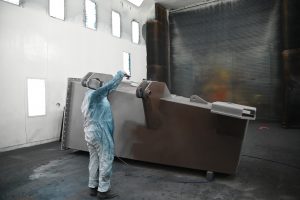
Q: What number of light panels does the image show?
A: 8